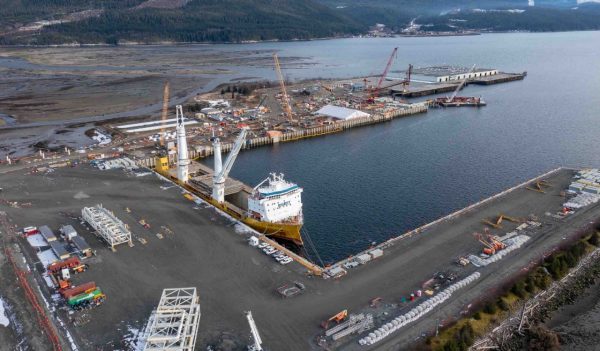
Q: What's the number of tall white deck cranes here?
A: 2